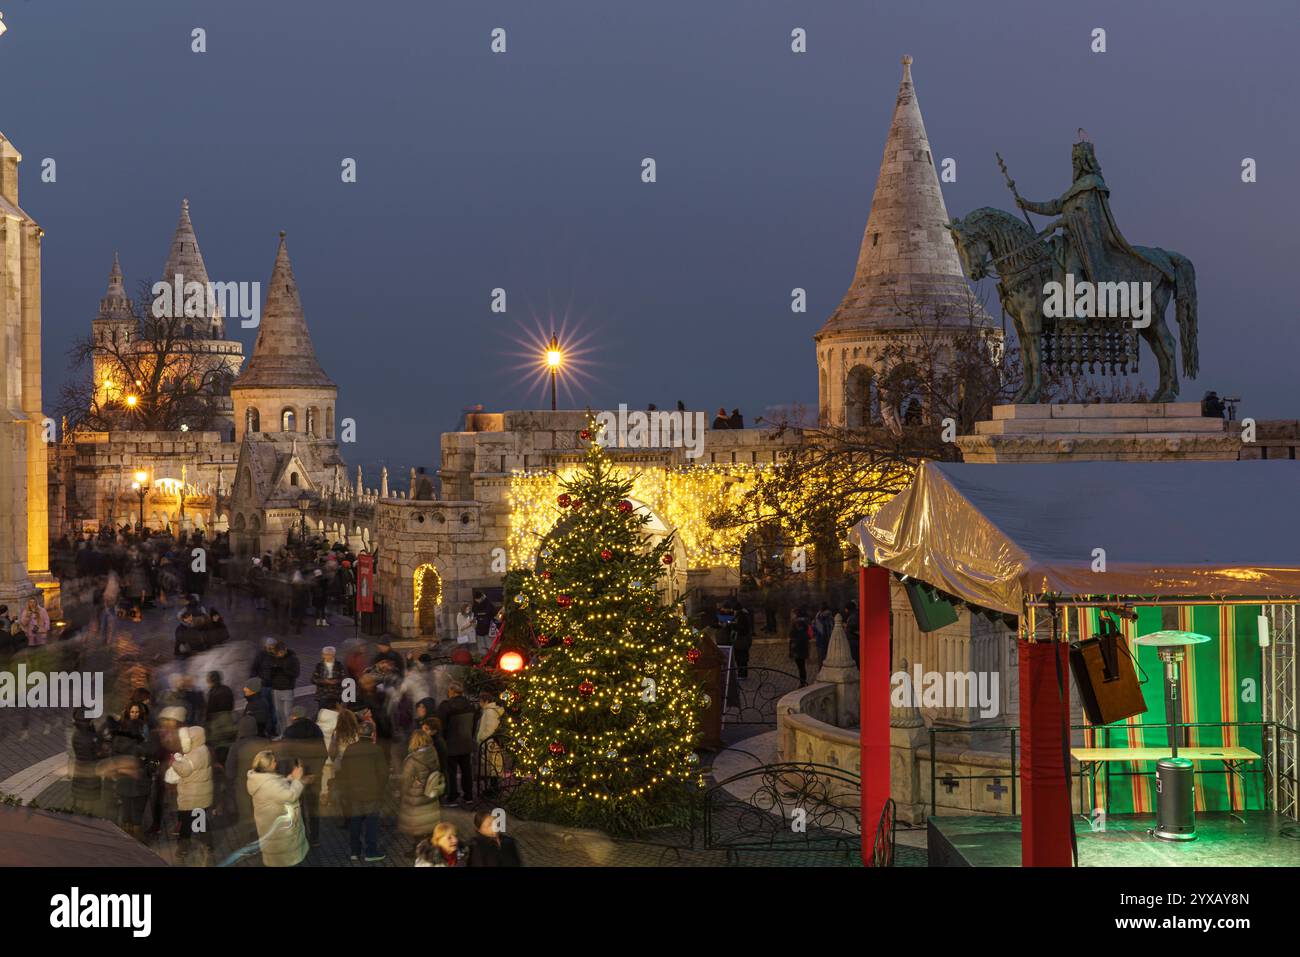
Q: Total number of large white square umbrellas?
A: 0